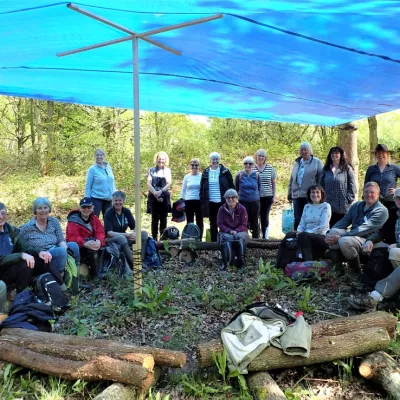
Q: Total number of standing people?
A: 9